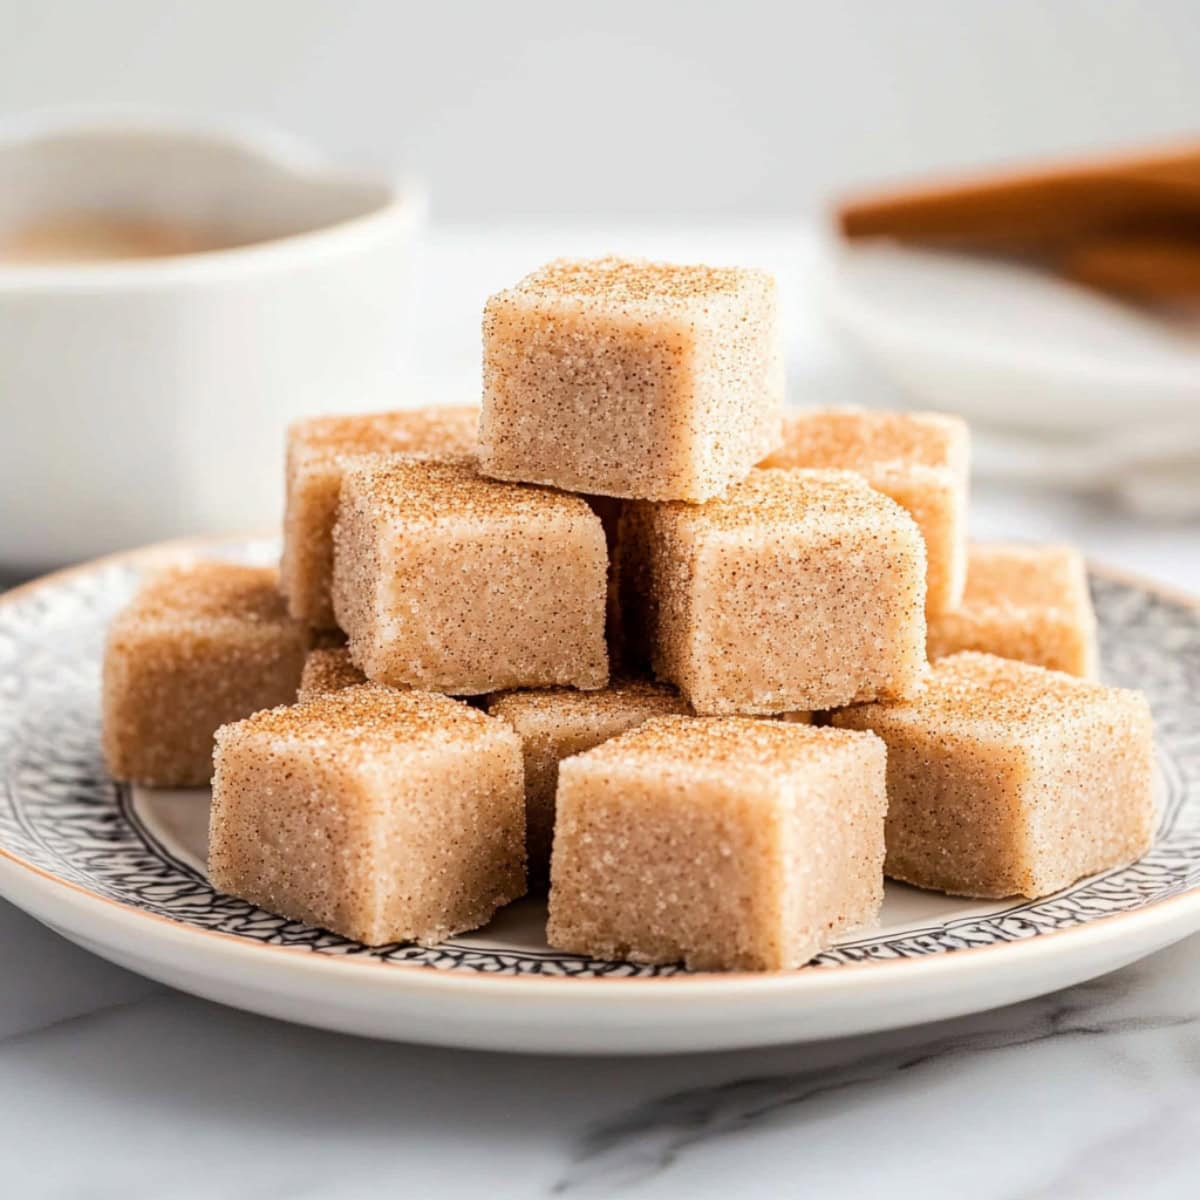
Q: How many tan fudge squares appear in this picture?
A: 12